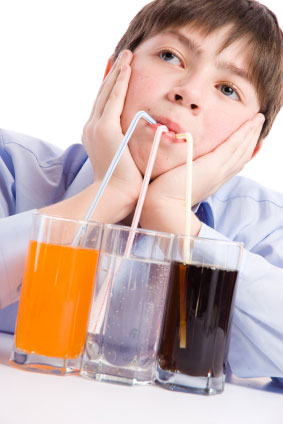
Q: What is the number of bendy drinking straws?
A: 3